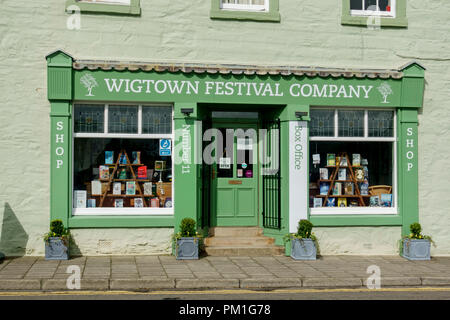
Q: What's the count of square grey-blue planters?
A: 4